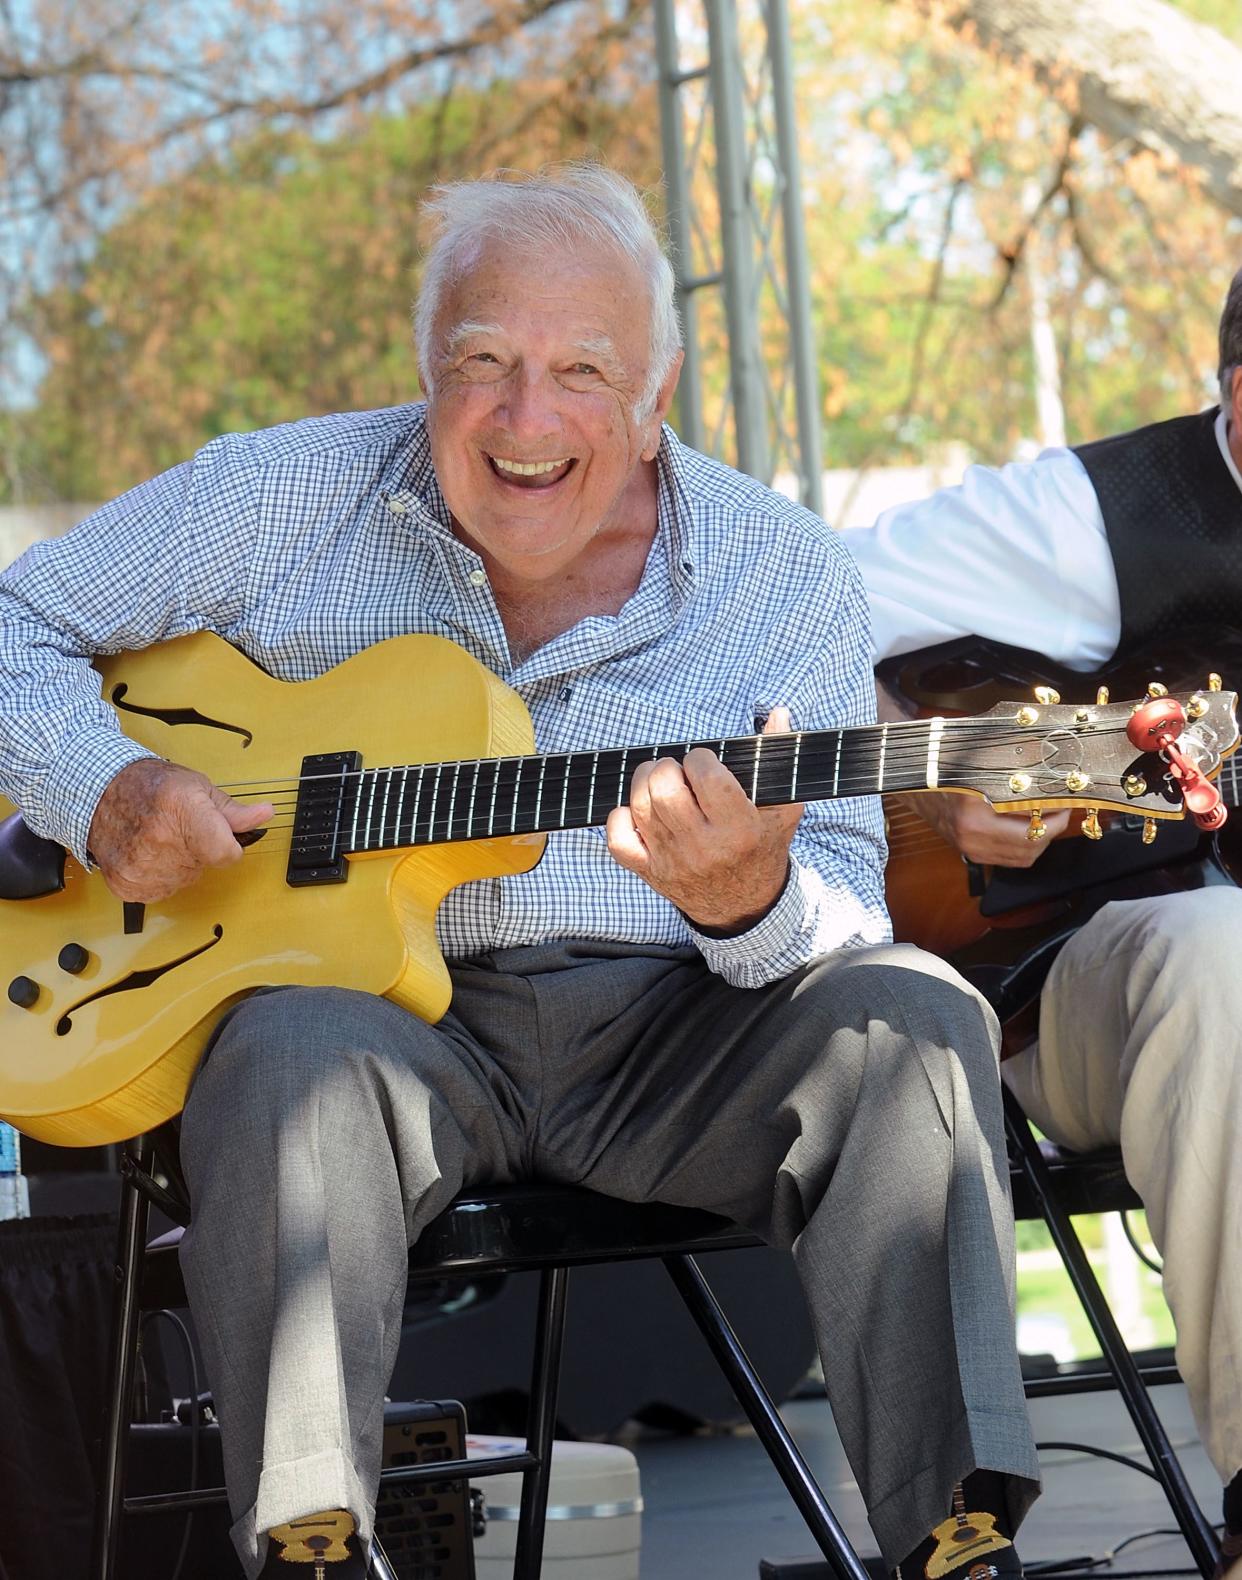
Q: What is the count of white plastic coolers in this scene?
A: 1